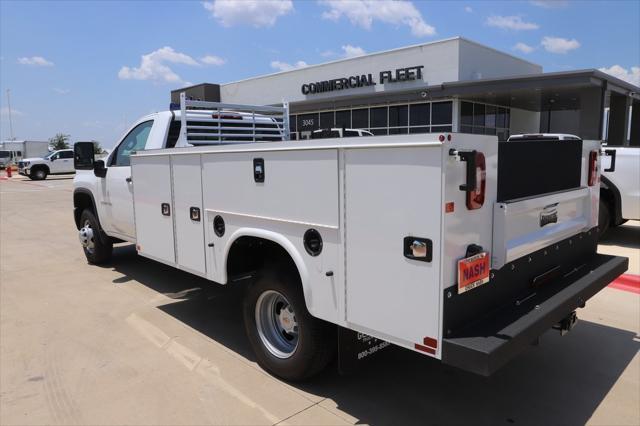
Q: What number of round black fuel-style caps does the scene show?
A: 2